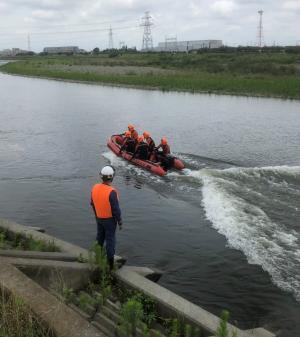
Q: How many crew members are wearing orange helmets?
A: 5